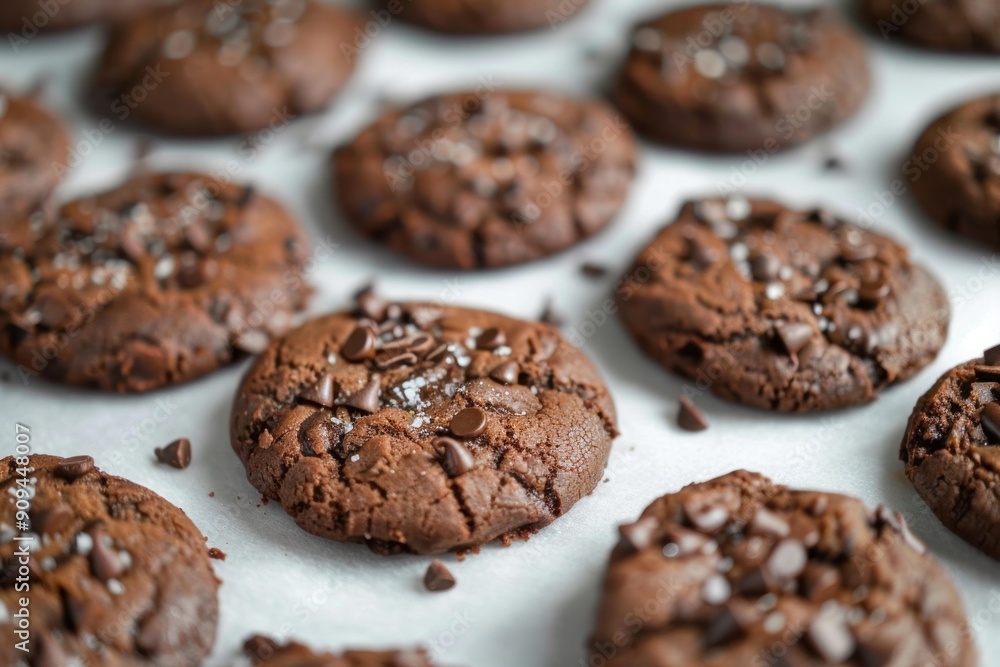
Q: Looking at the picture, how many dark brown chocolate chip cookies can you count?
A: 15